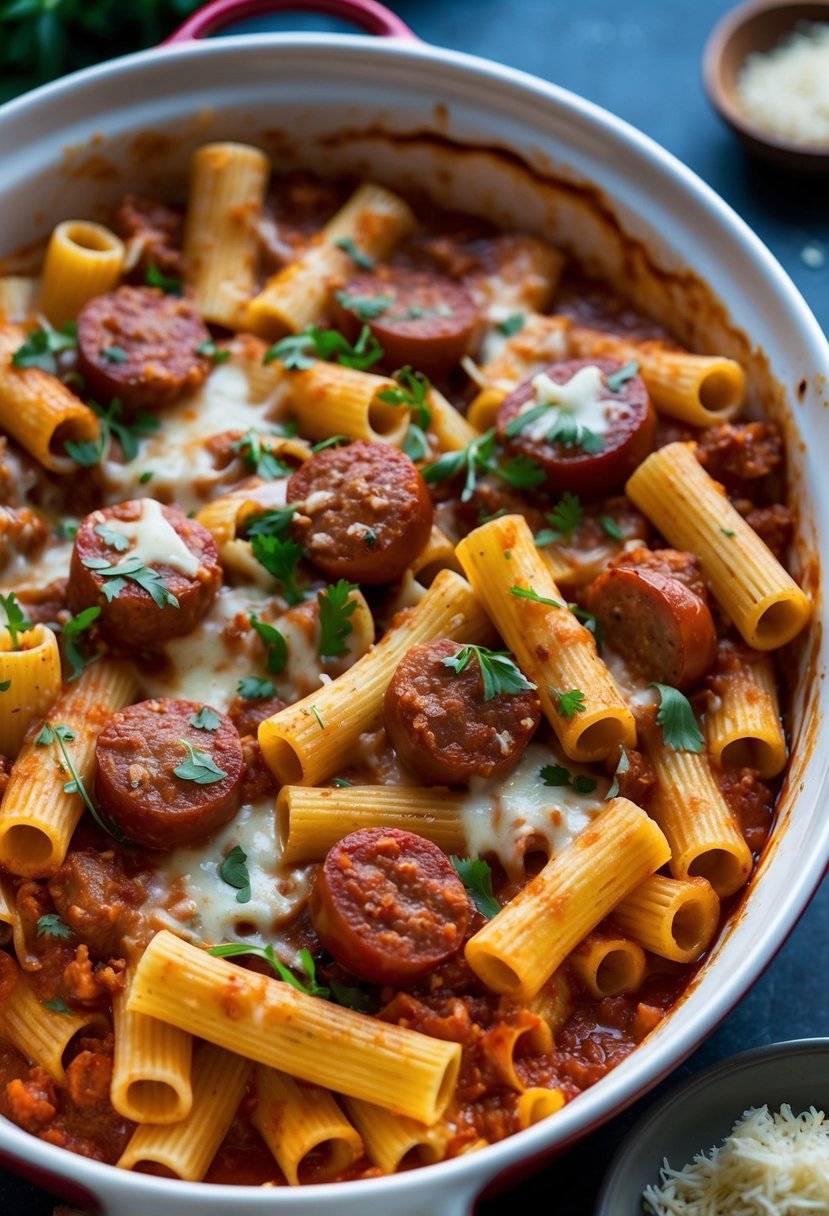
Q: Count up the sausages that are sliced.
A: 9